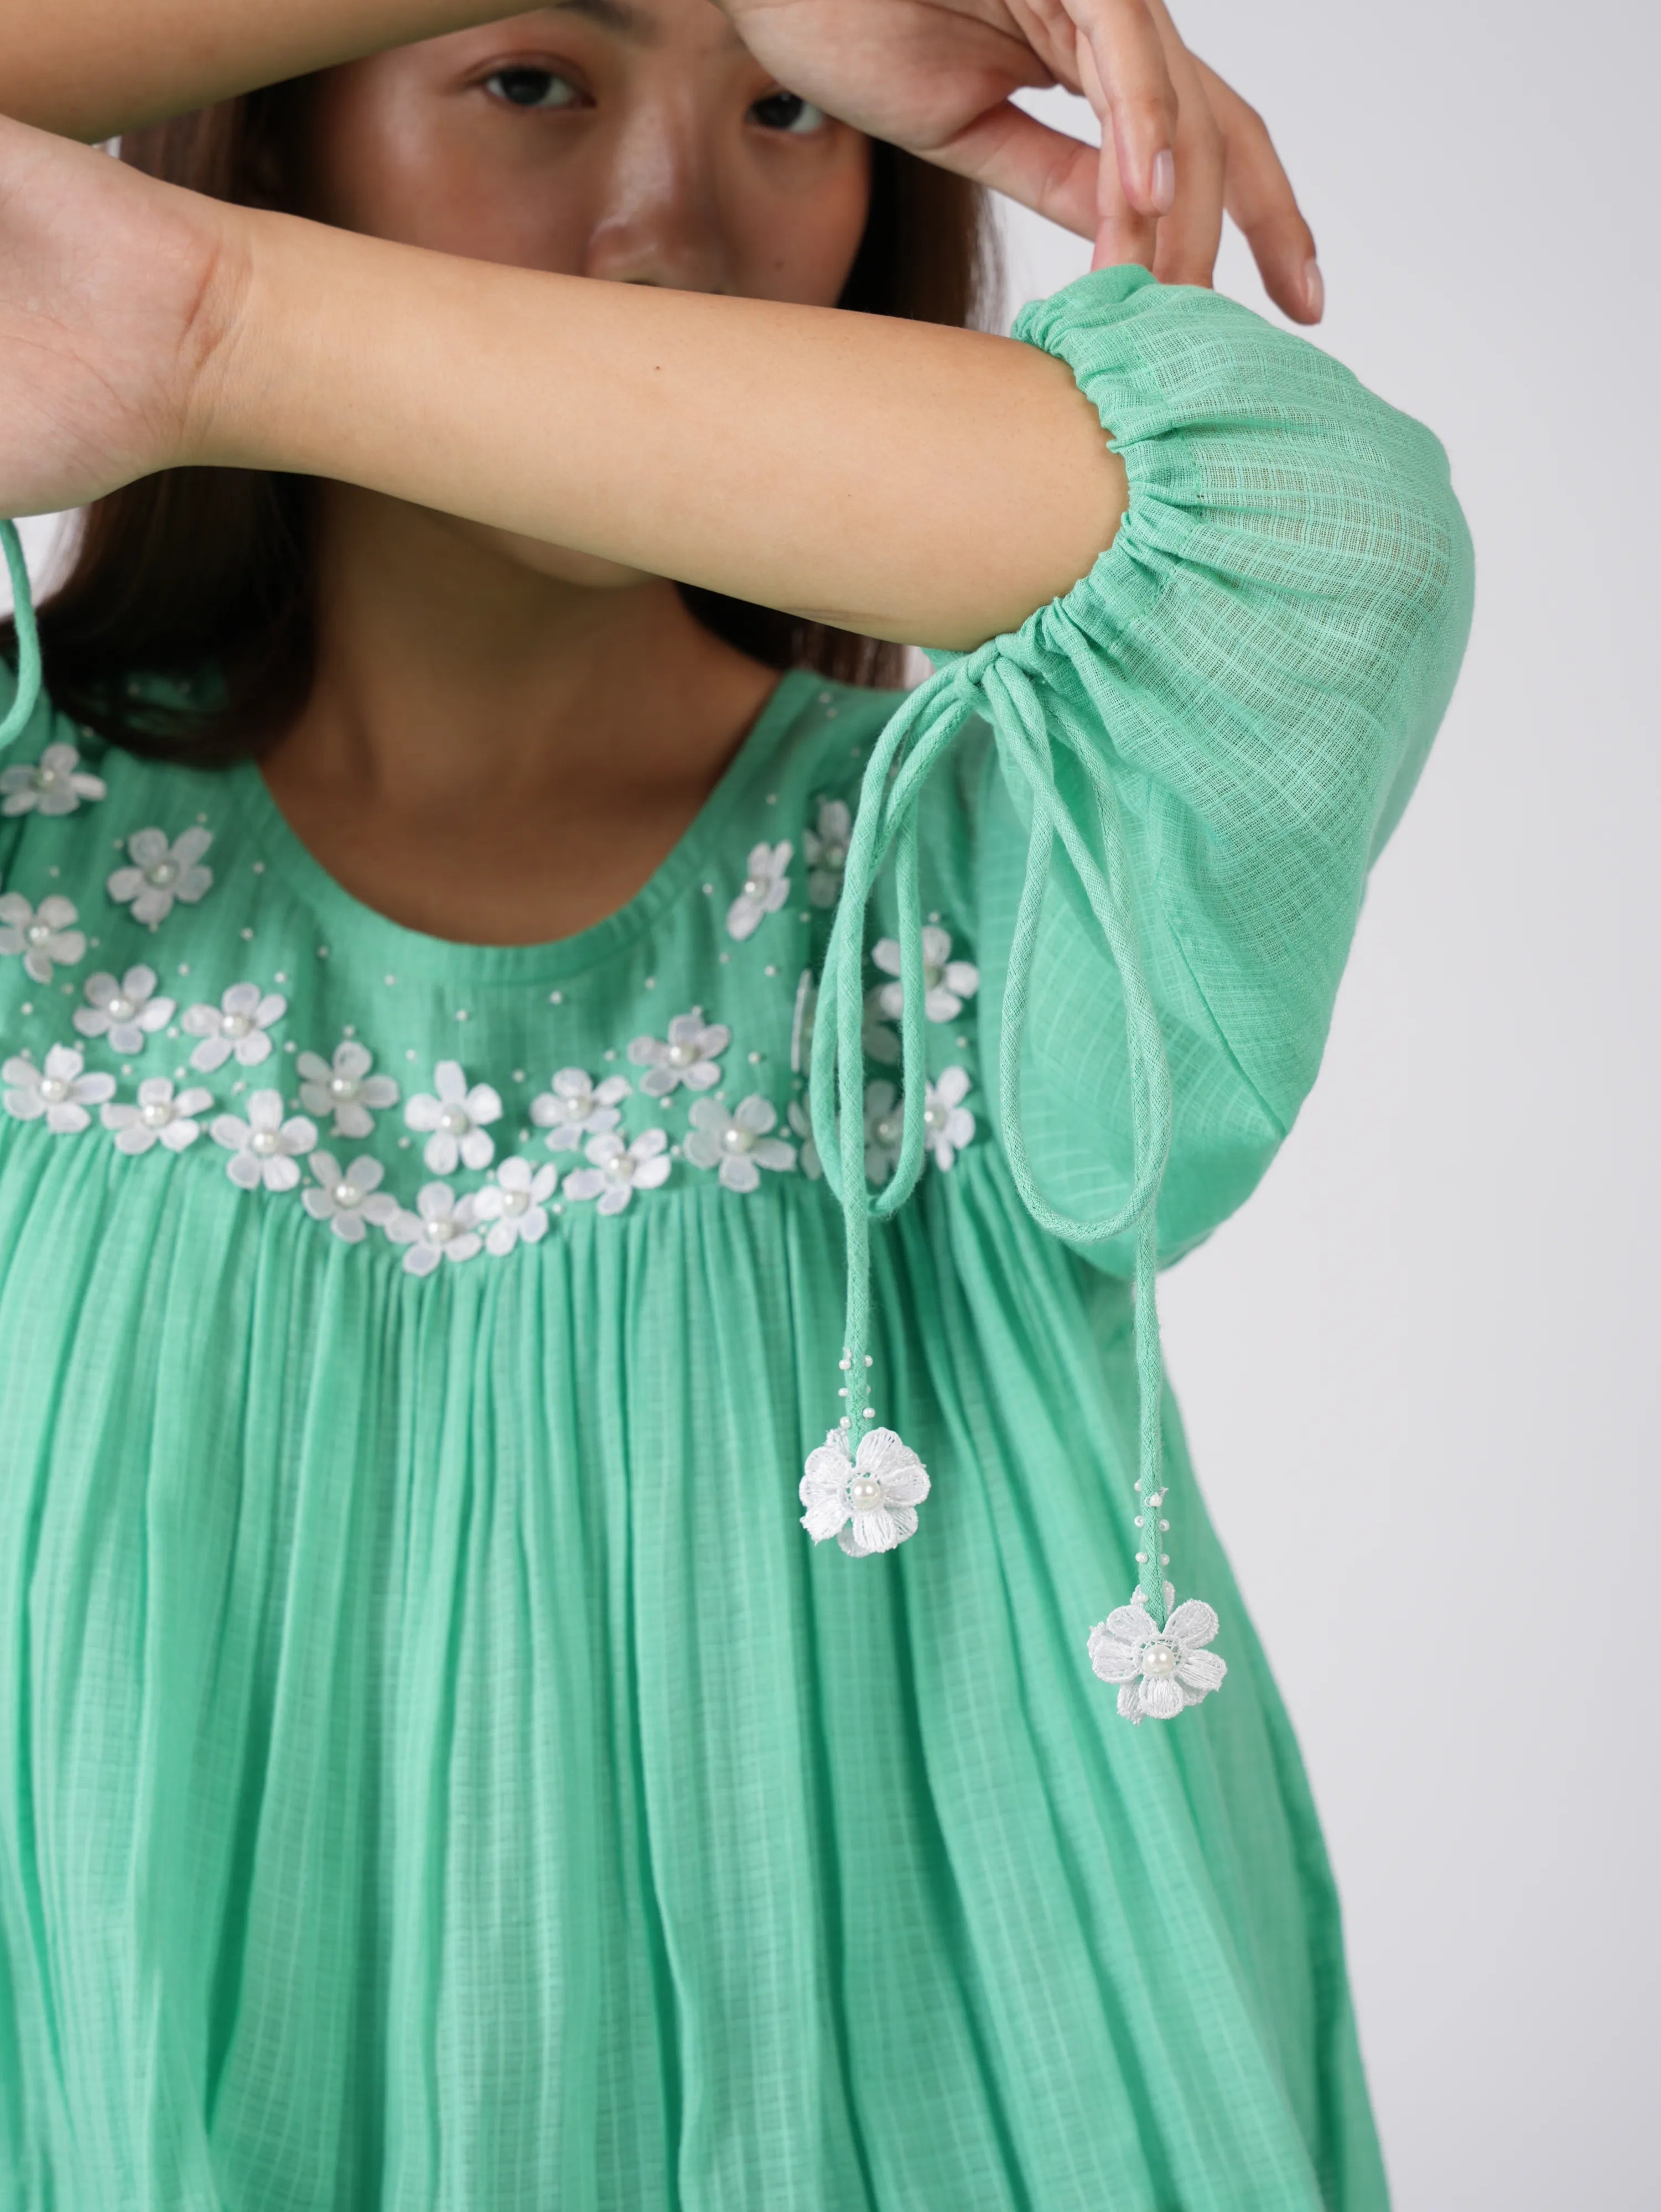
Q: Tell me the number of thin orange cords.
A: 0